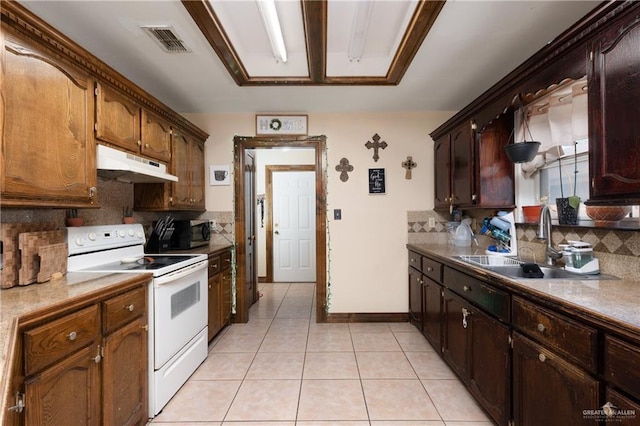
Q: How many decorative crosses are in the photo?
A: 3